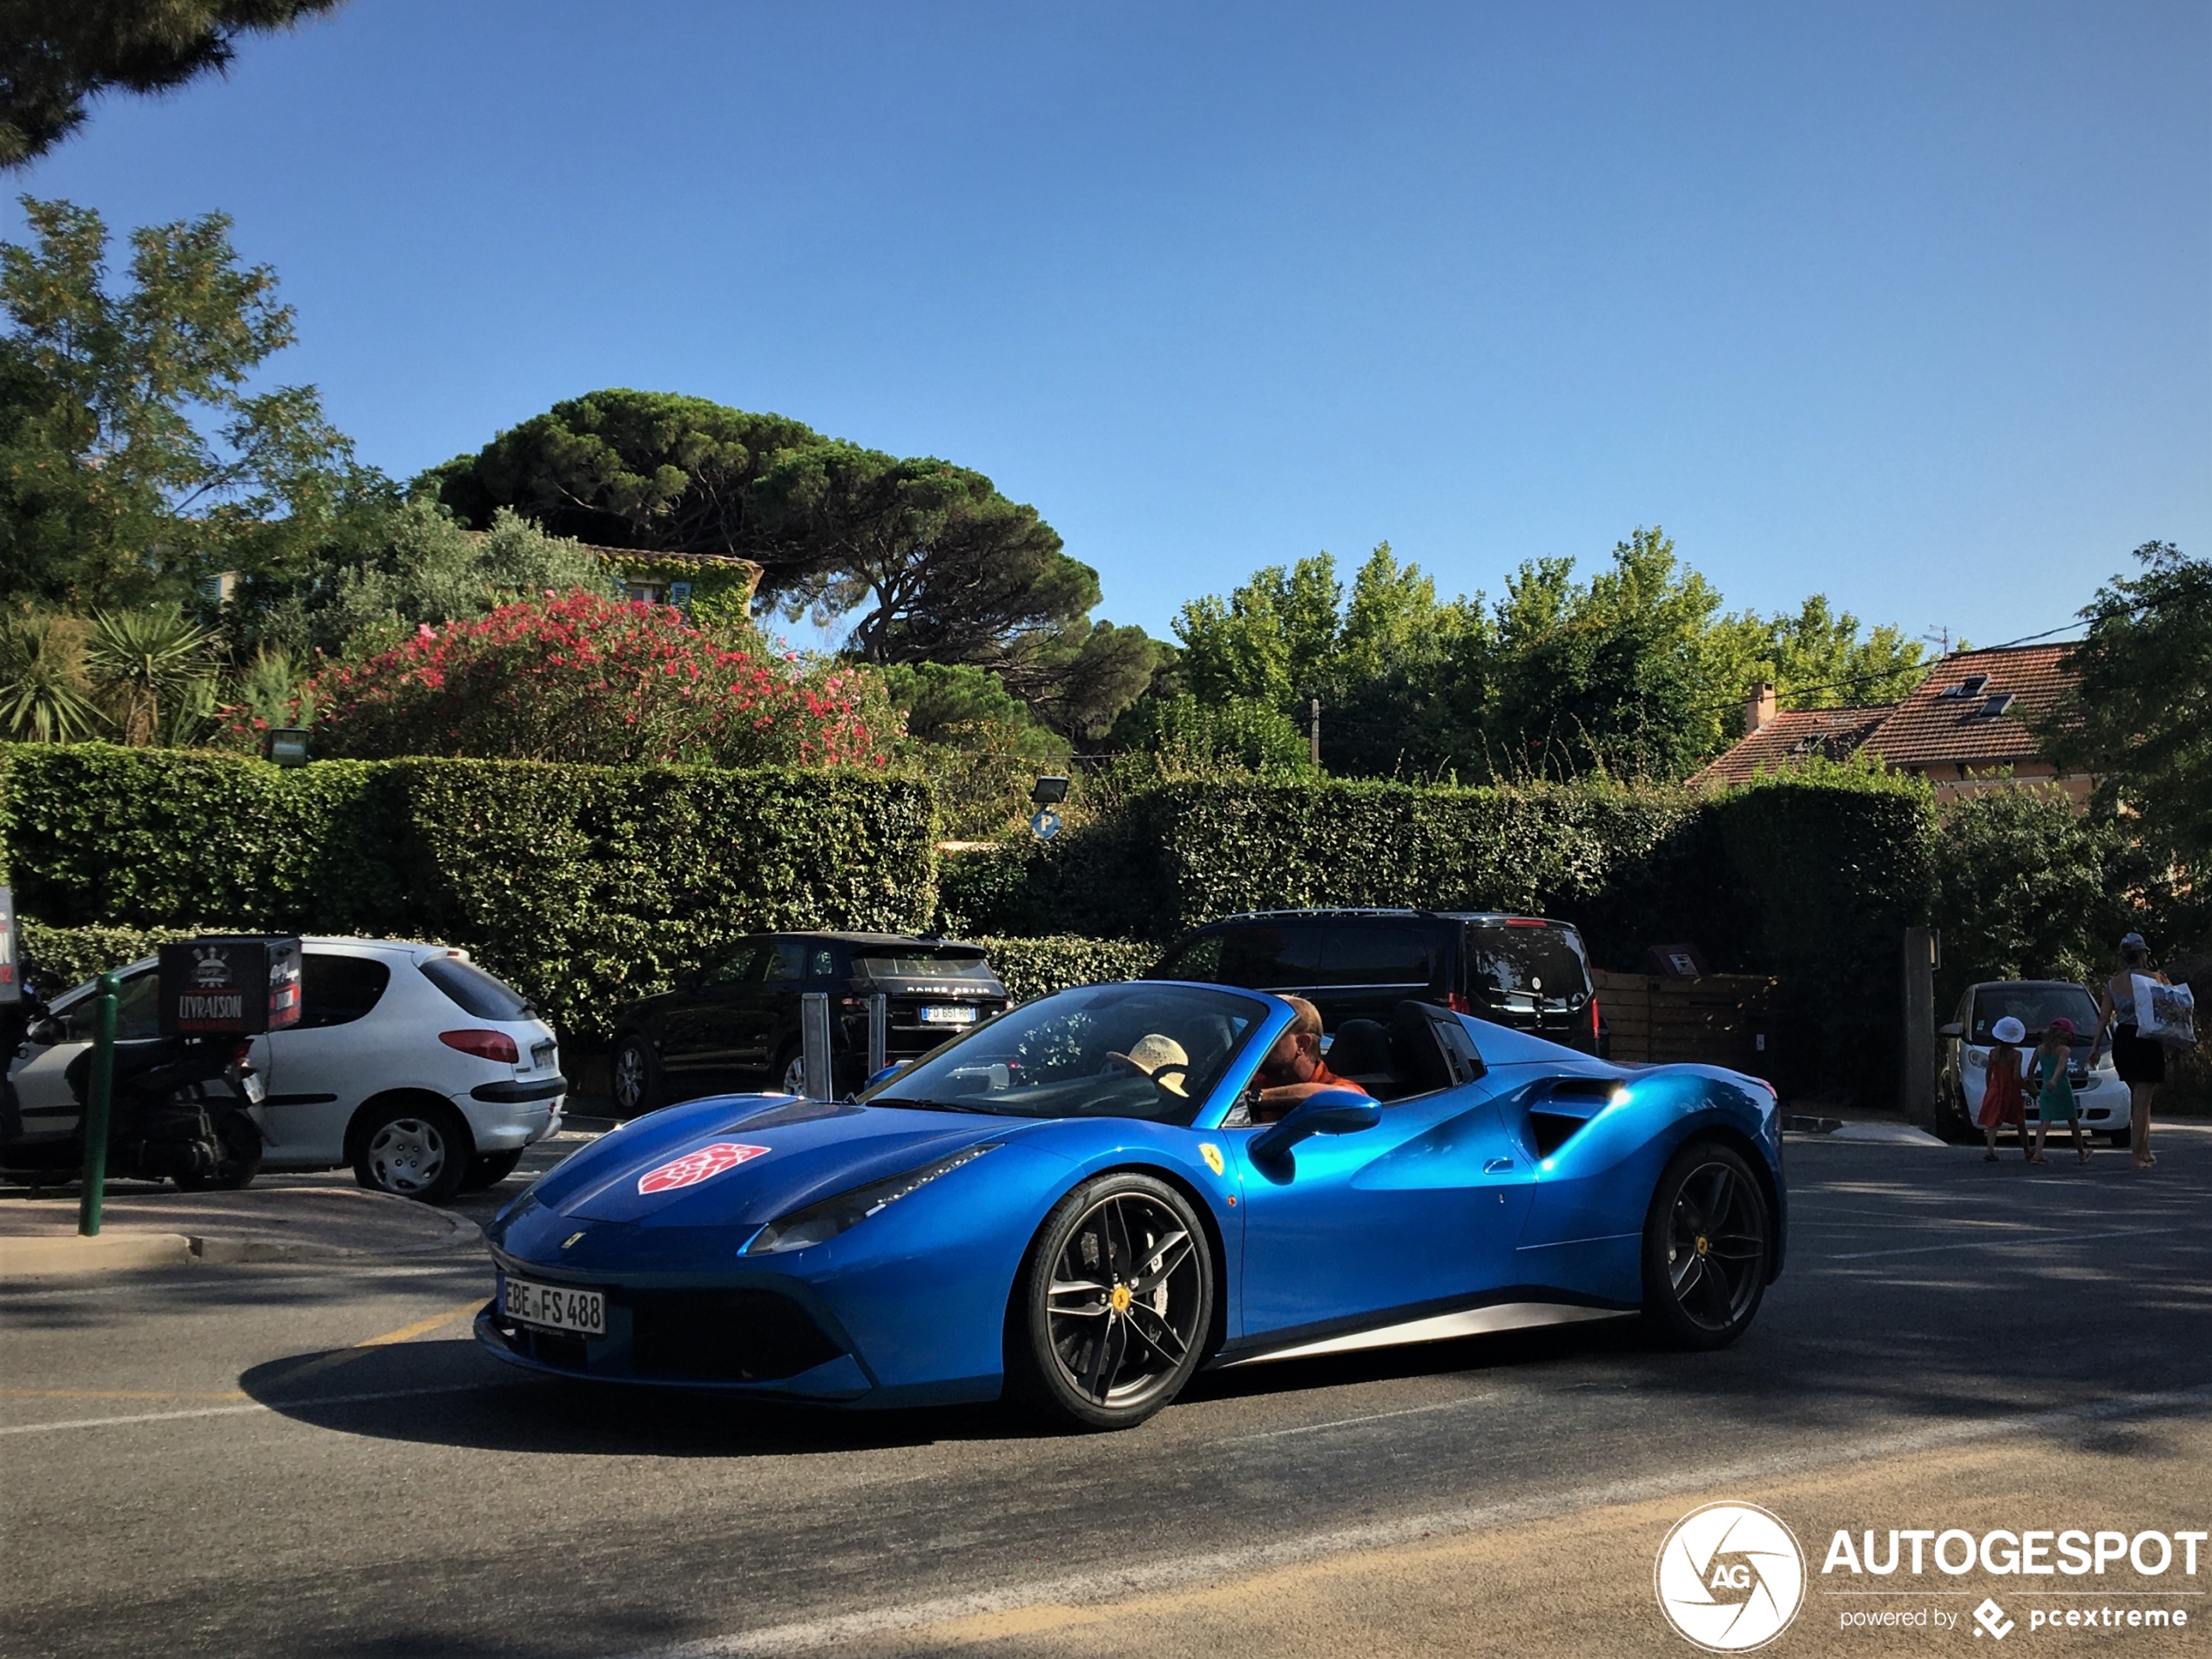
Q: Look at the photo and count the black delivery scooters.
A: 1